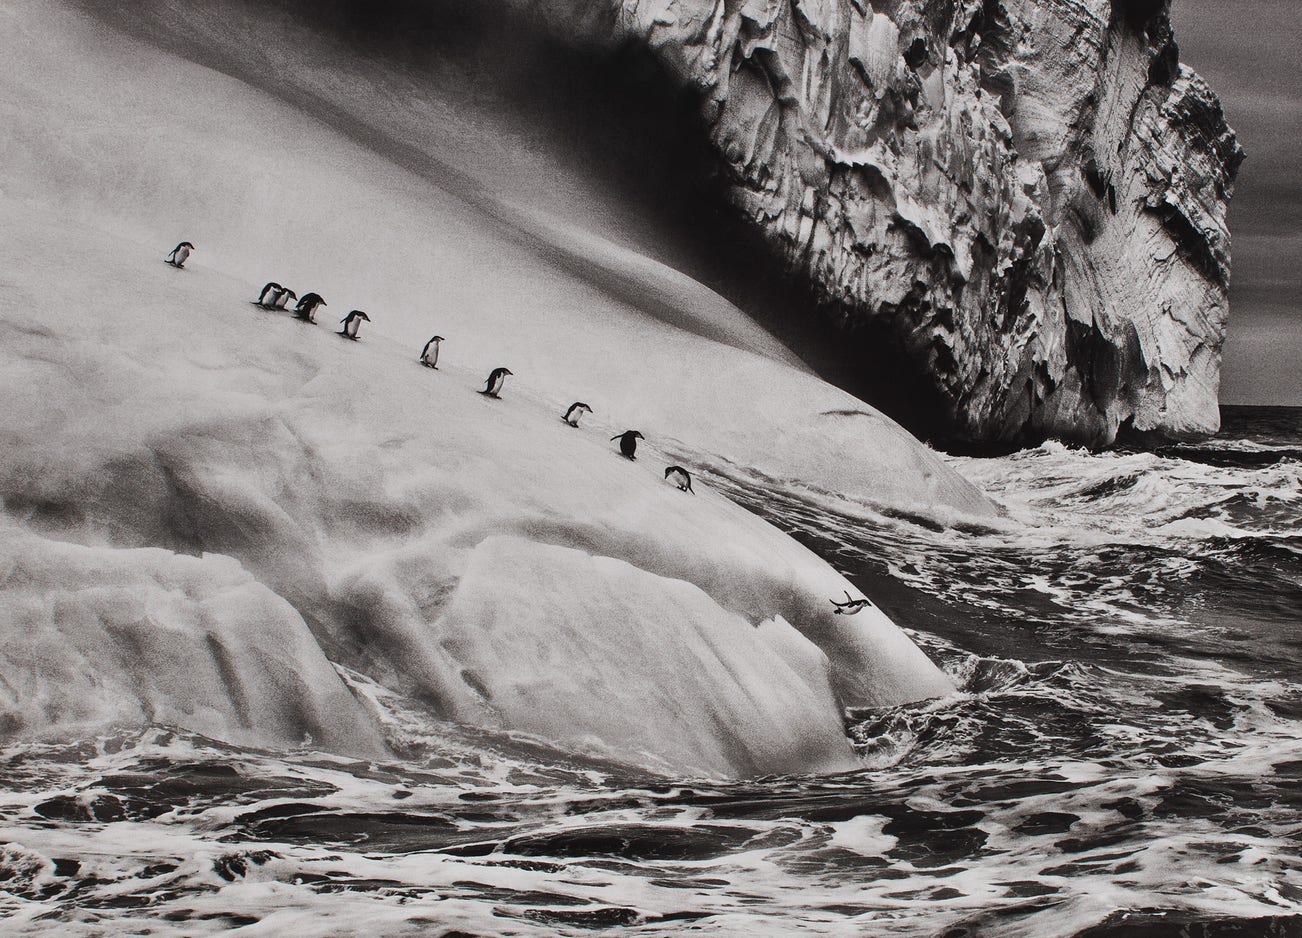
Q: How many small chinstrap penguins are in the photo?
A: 11